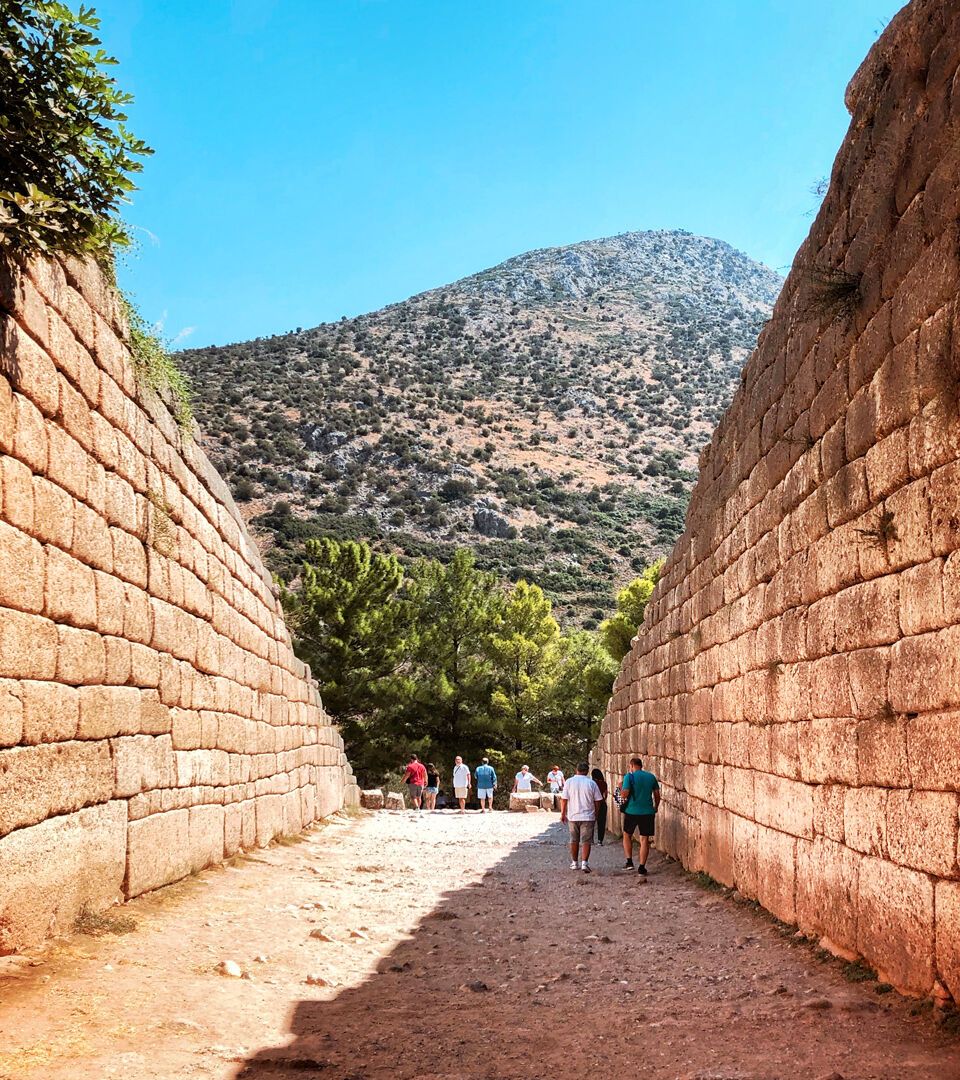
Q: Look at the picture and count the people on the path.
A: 9